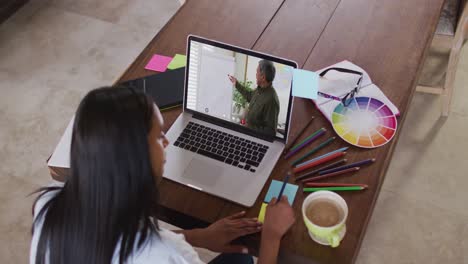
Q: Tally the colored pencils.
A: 12